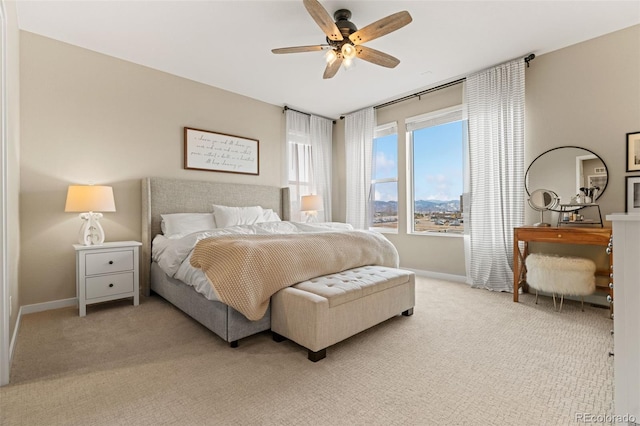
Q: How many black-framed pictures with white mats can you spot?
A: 2